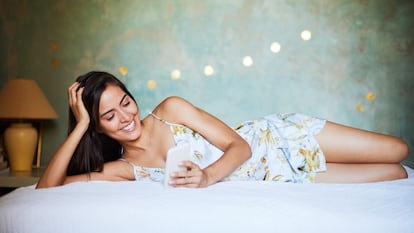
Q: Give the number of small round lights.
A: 11